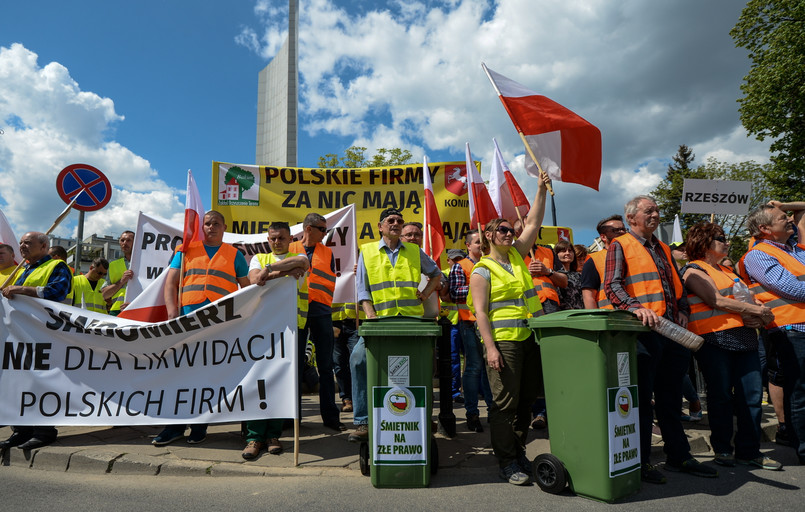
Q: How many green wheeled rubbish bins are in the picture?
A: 2